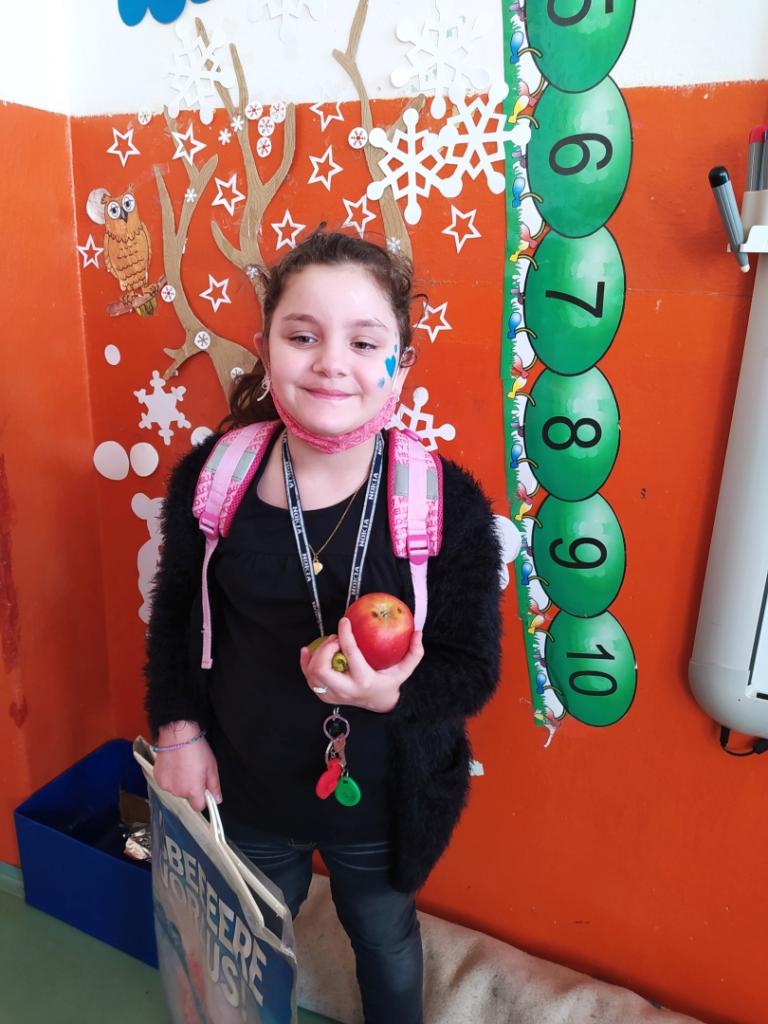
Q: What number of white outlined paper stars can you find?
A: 11